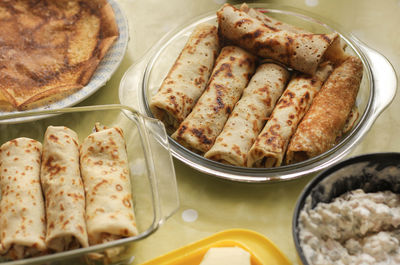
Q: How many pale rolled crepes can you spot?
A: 3